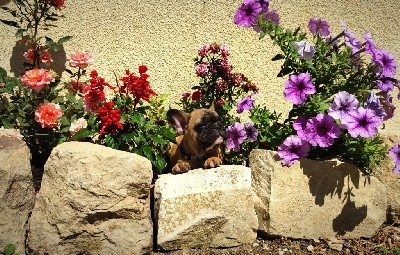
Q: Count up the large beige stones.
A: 4